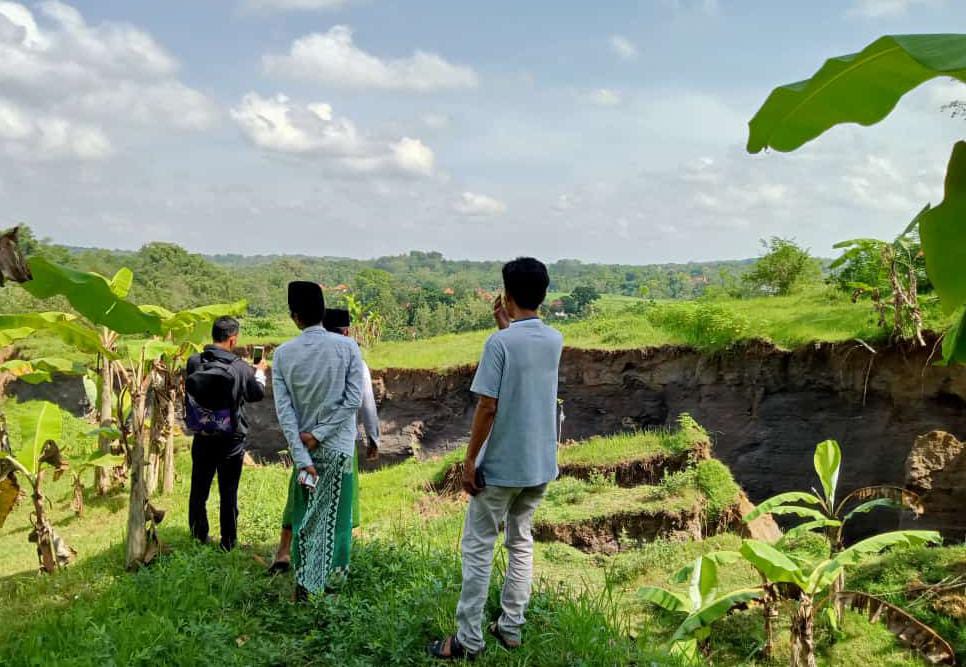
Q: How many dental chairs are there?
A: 0